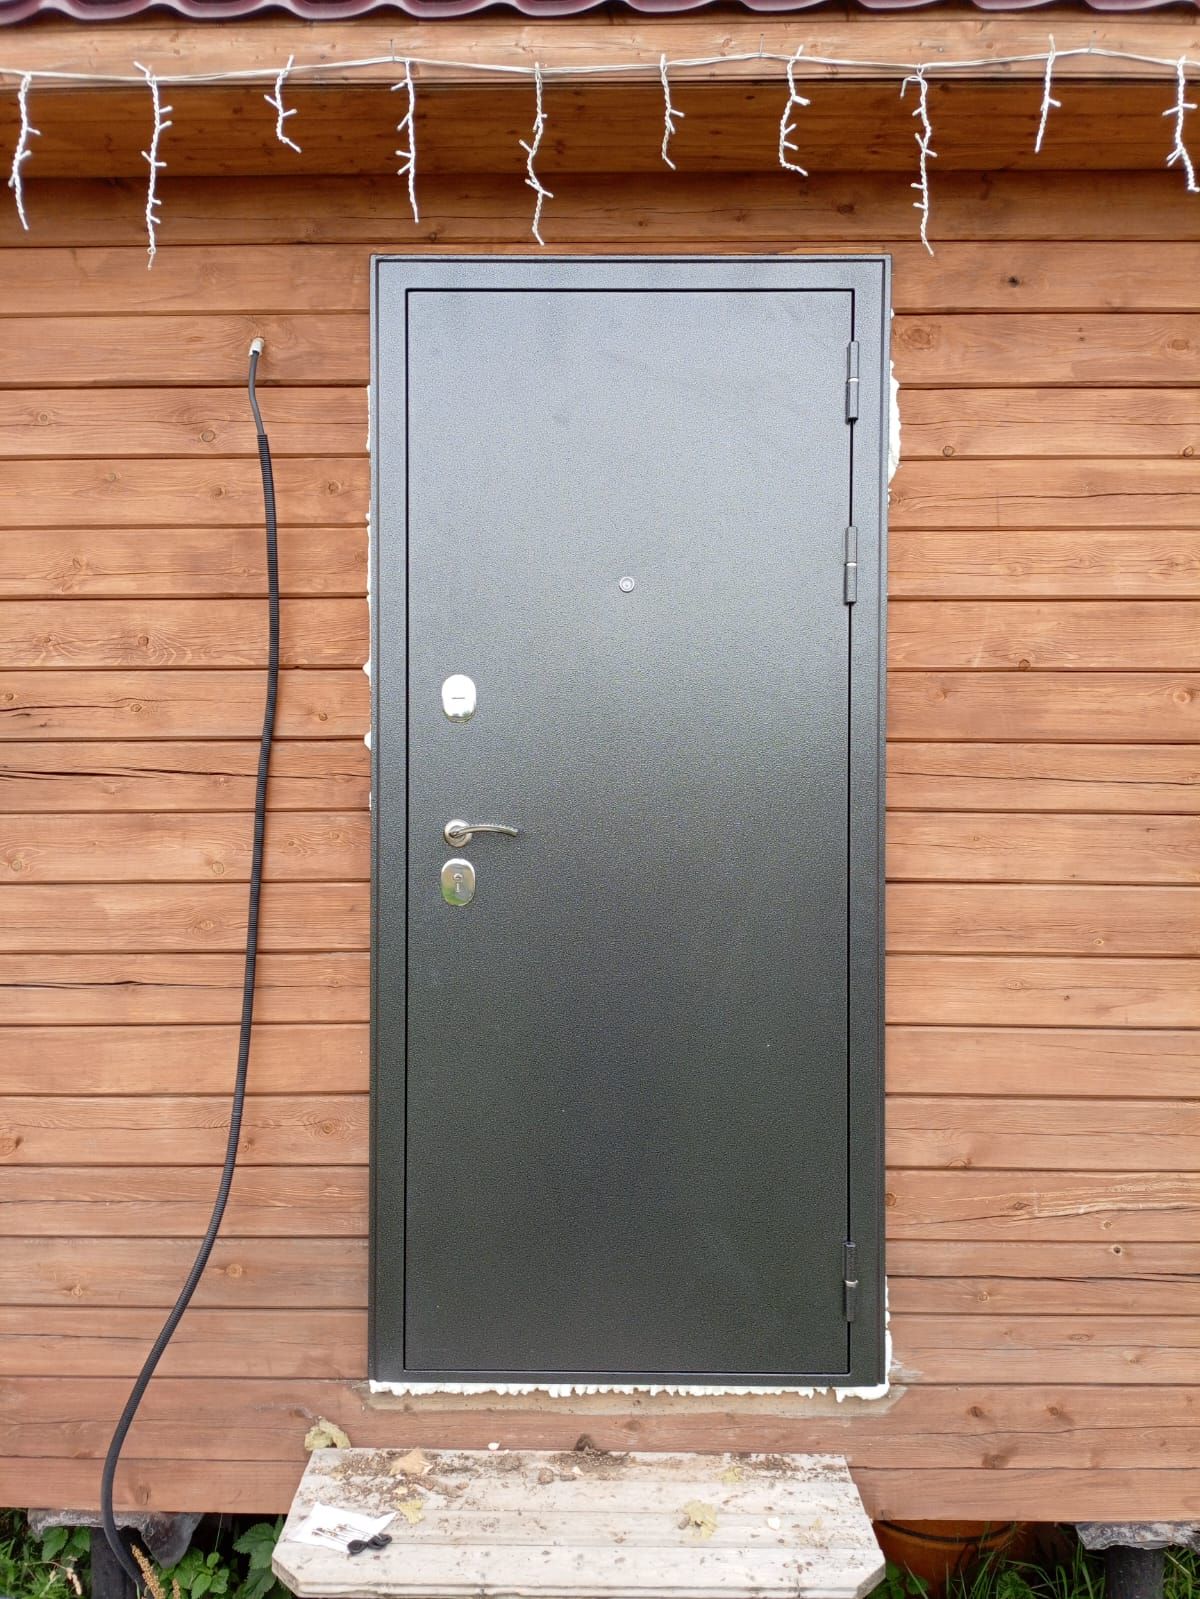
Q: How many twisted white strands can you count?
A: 10